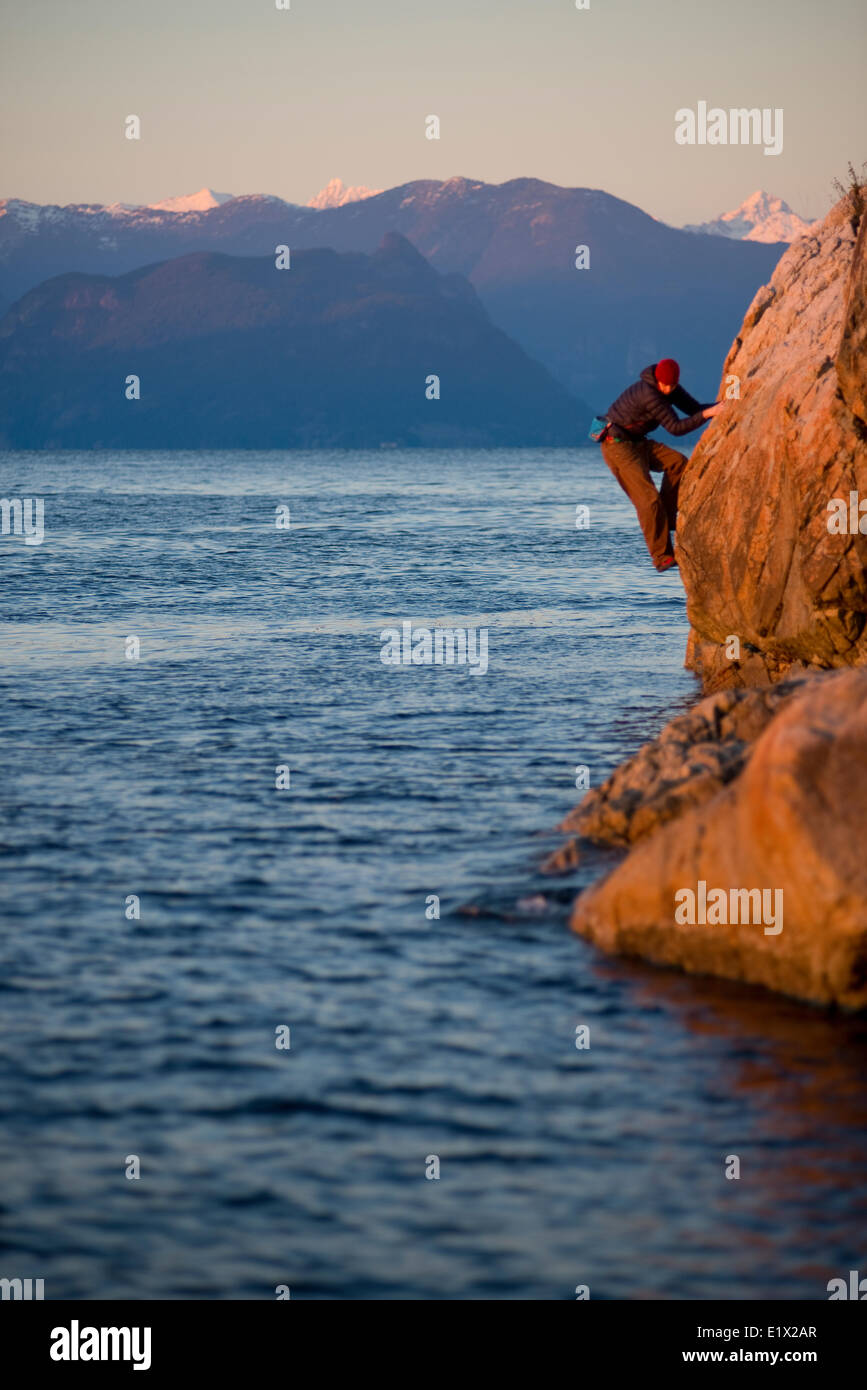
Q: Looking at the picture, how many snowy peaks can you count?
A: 3